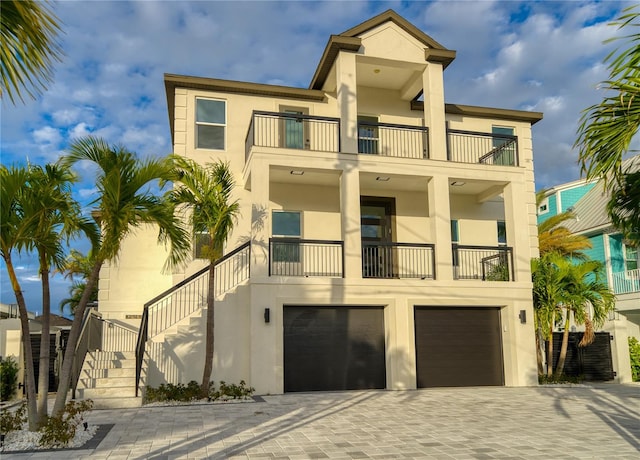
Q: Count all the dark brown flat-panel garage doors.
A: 2